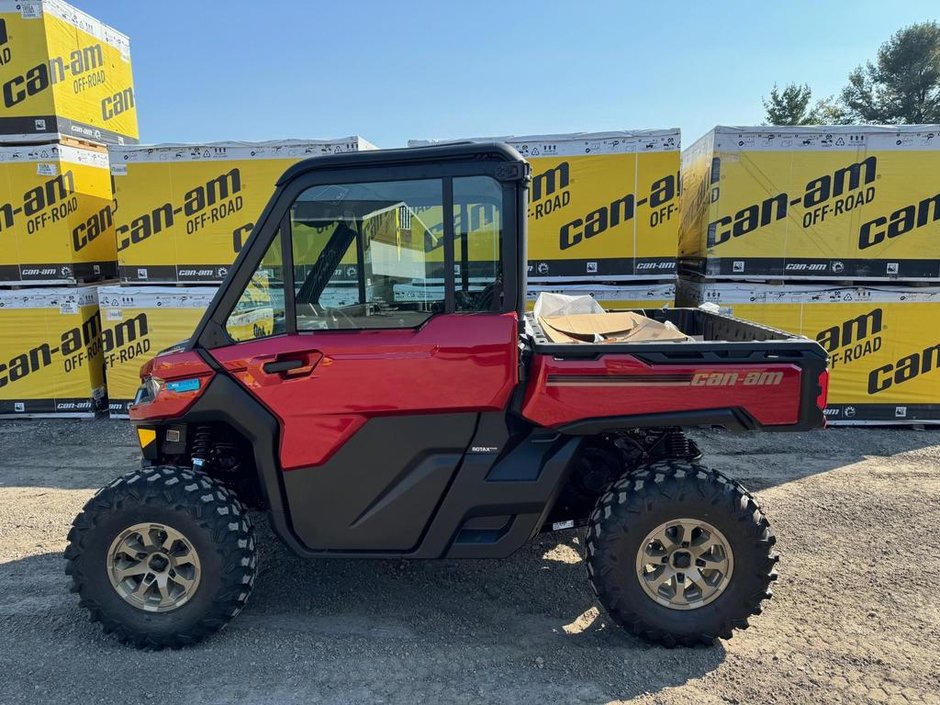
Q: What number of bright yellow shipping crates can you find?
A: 9